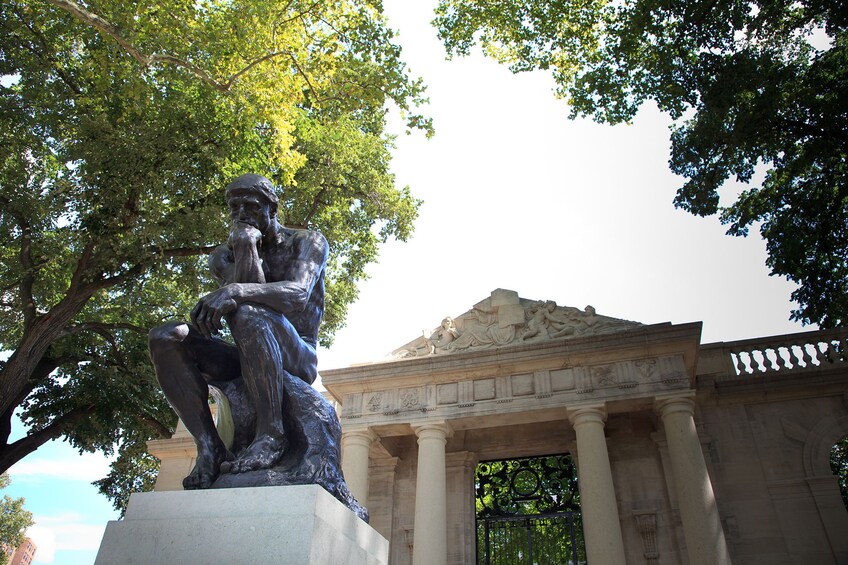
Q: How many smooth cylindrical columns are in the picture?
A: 4